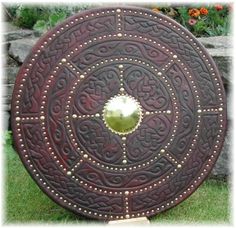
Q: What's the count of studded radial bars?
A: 12